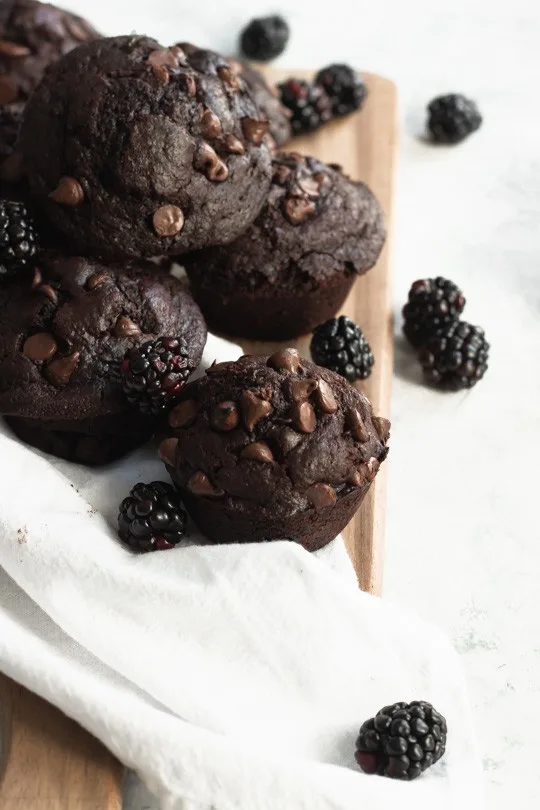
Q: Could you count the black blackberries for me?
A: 11